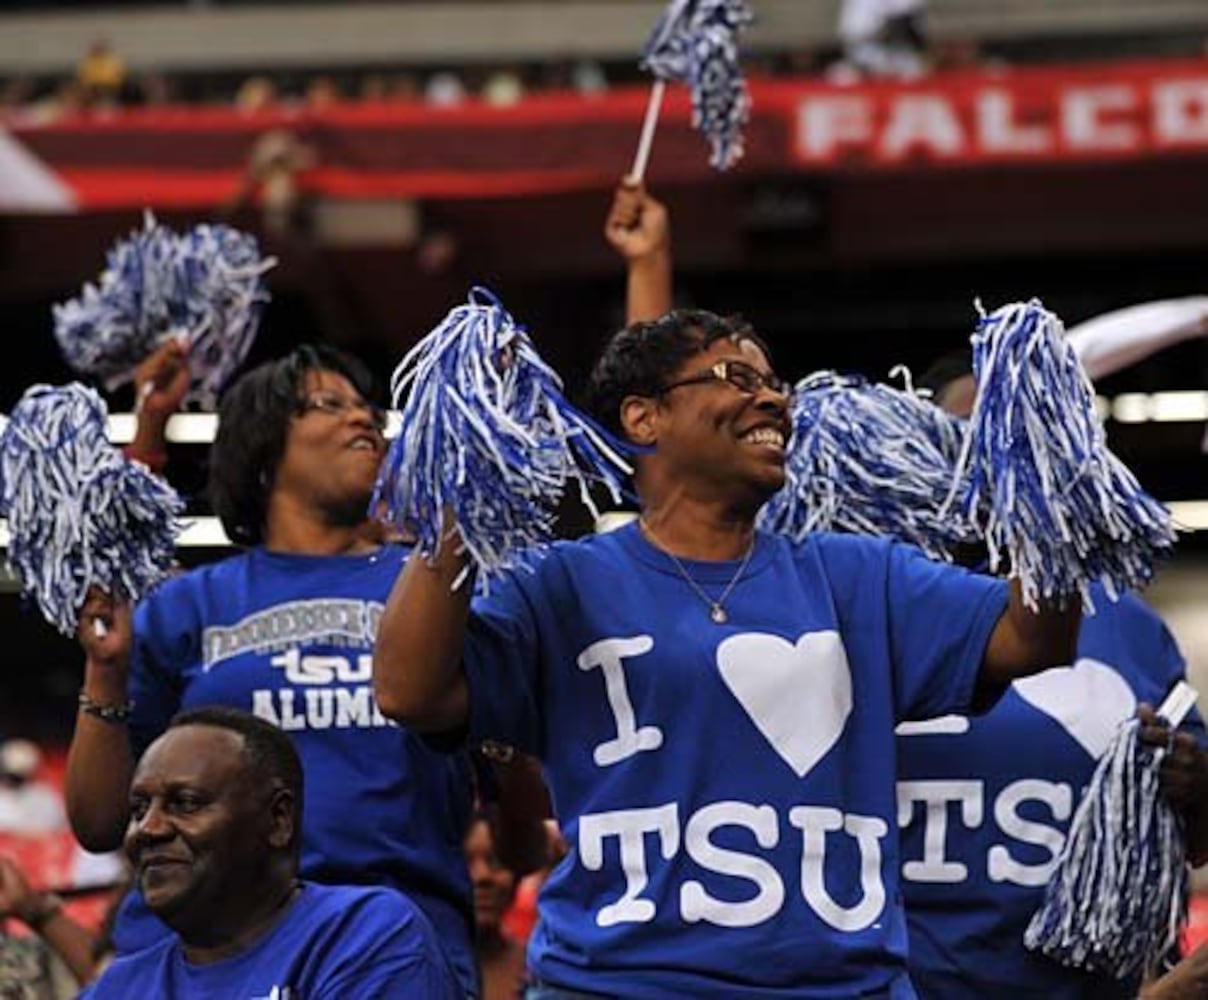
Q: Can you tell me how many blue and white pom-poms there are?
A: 7